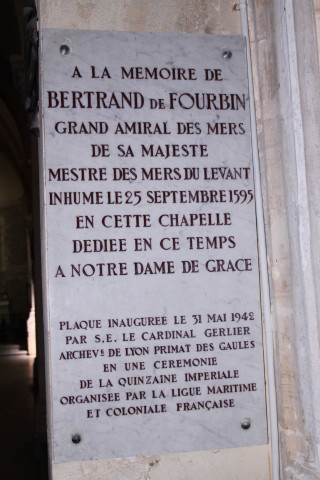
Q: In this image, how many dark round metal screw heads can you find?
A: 4